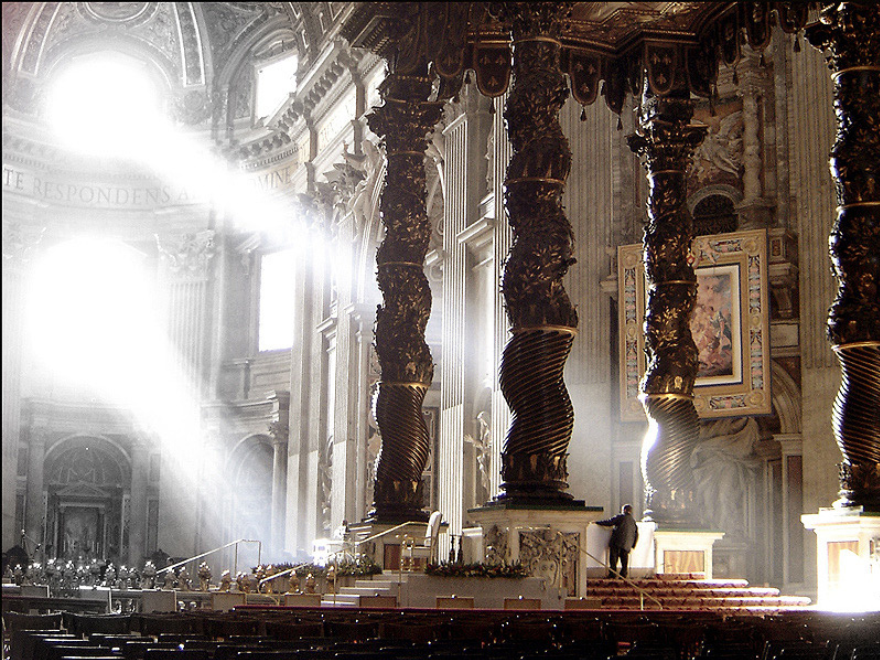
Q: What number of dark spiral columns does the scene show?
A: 4